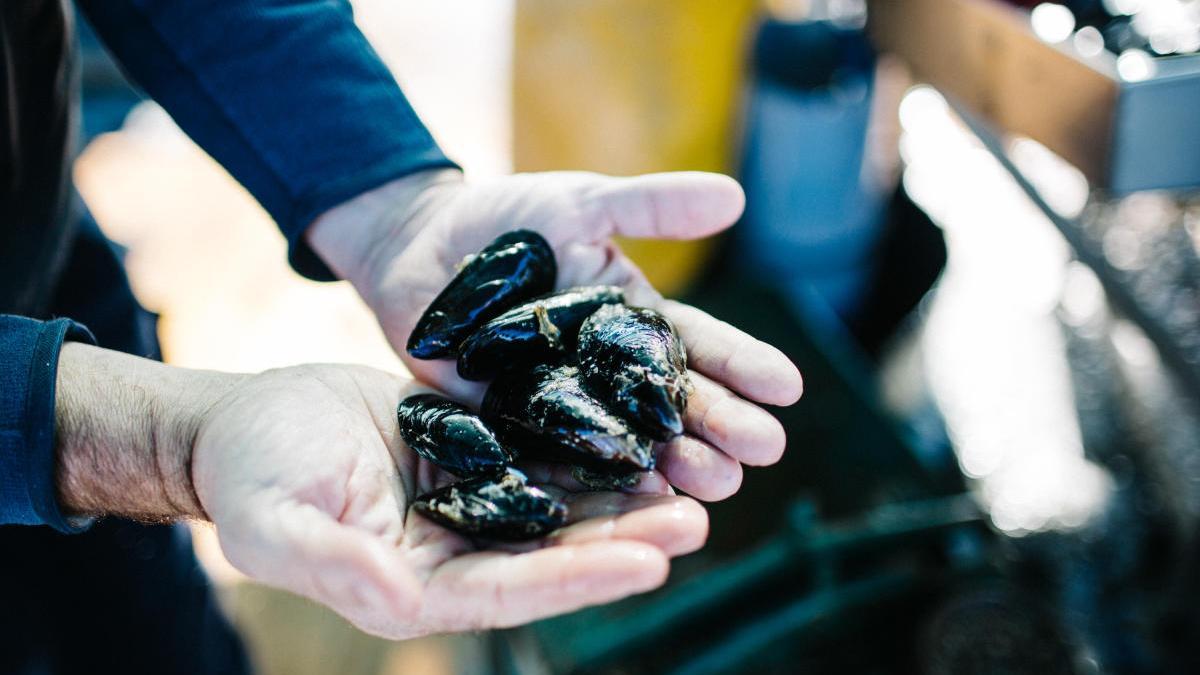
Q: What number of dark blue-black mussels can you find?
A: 6